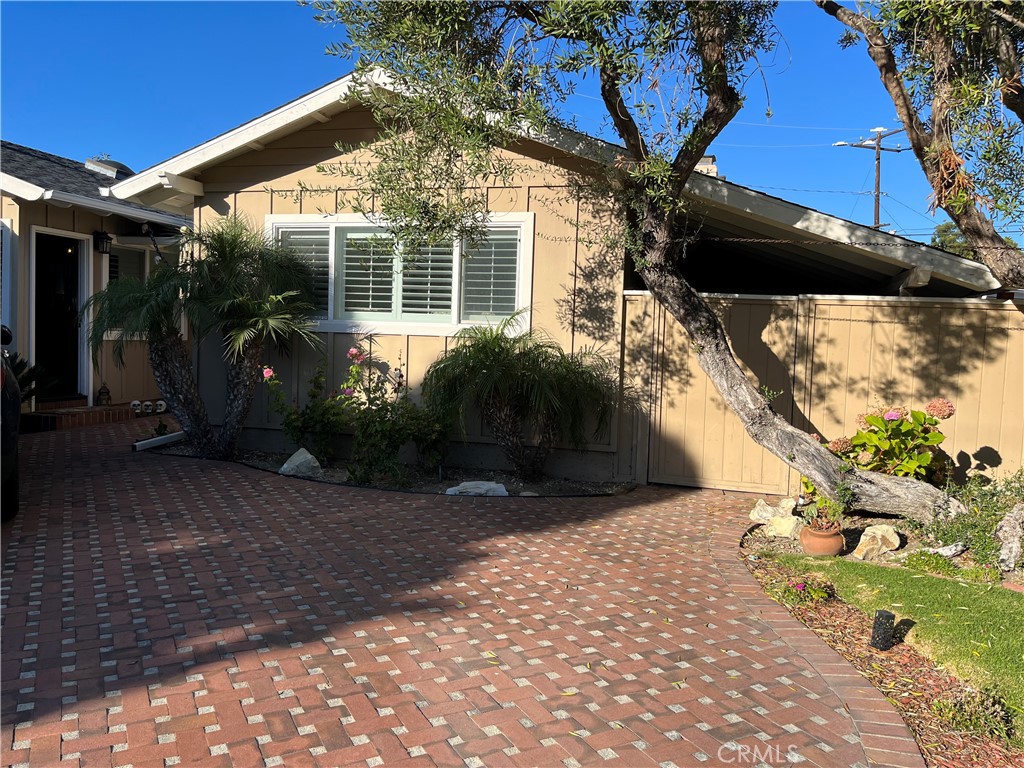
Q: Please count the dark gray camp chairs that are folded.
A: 0